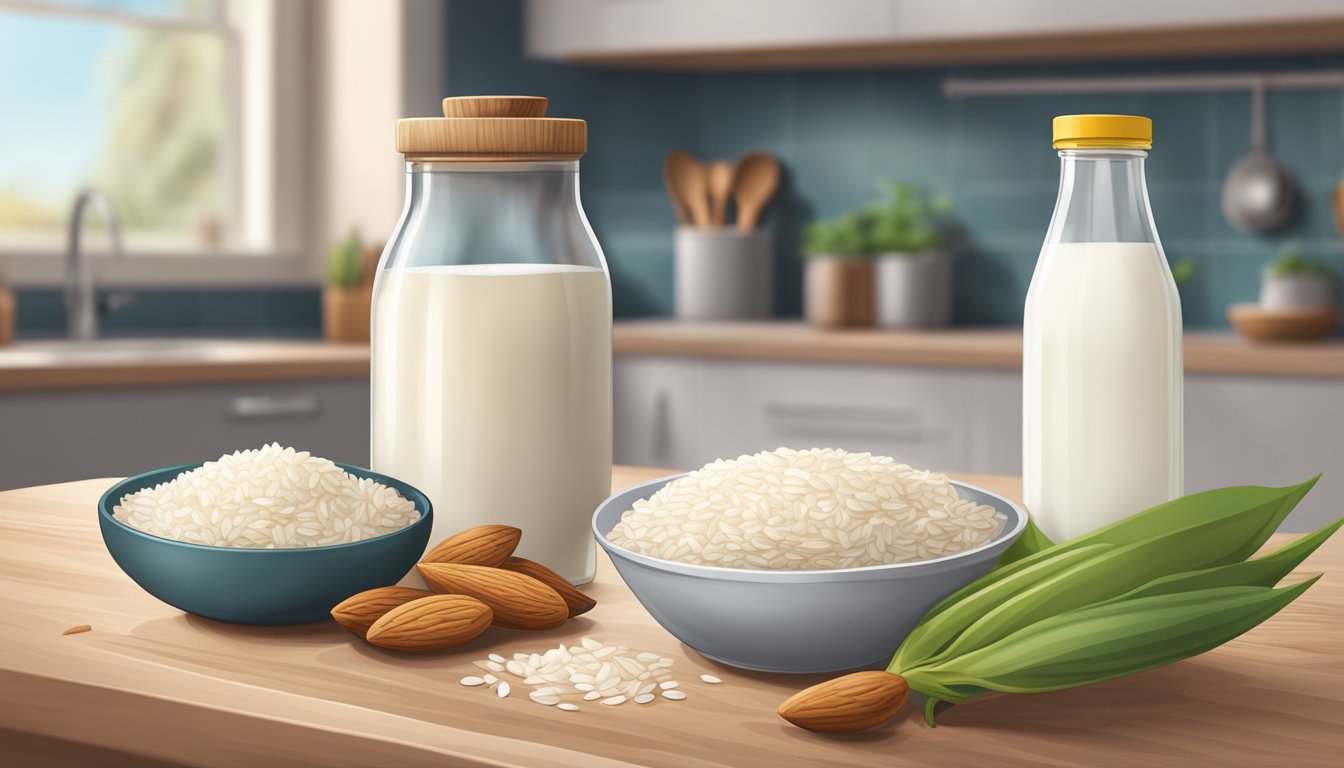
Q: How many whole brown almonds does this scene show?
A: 6